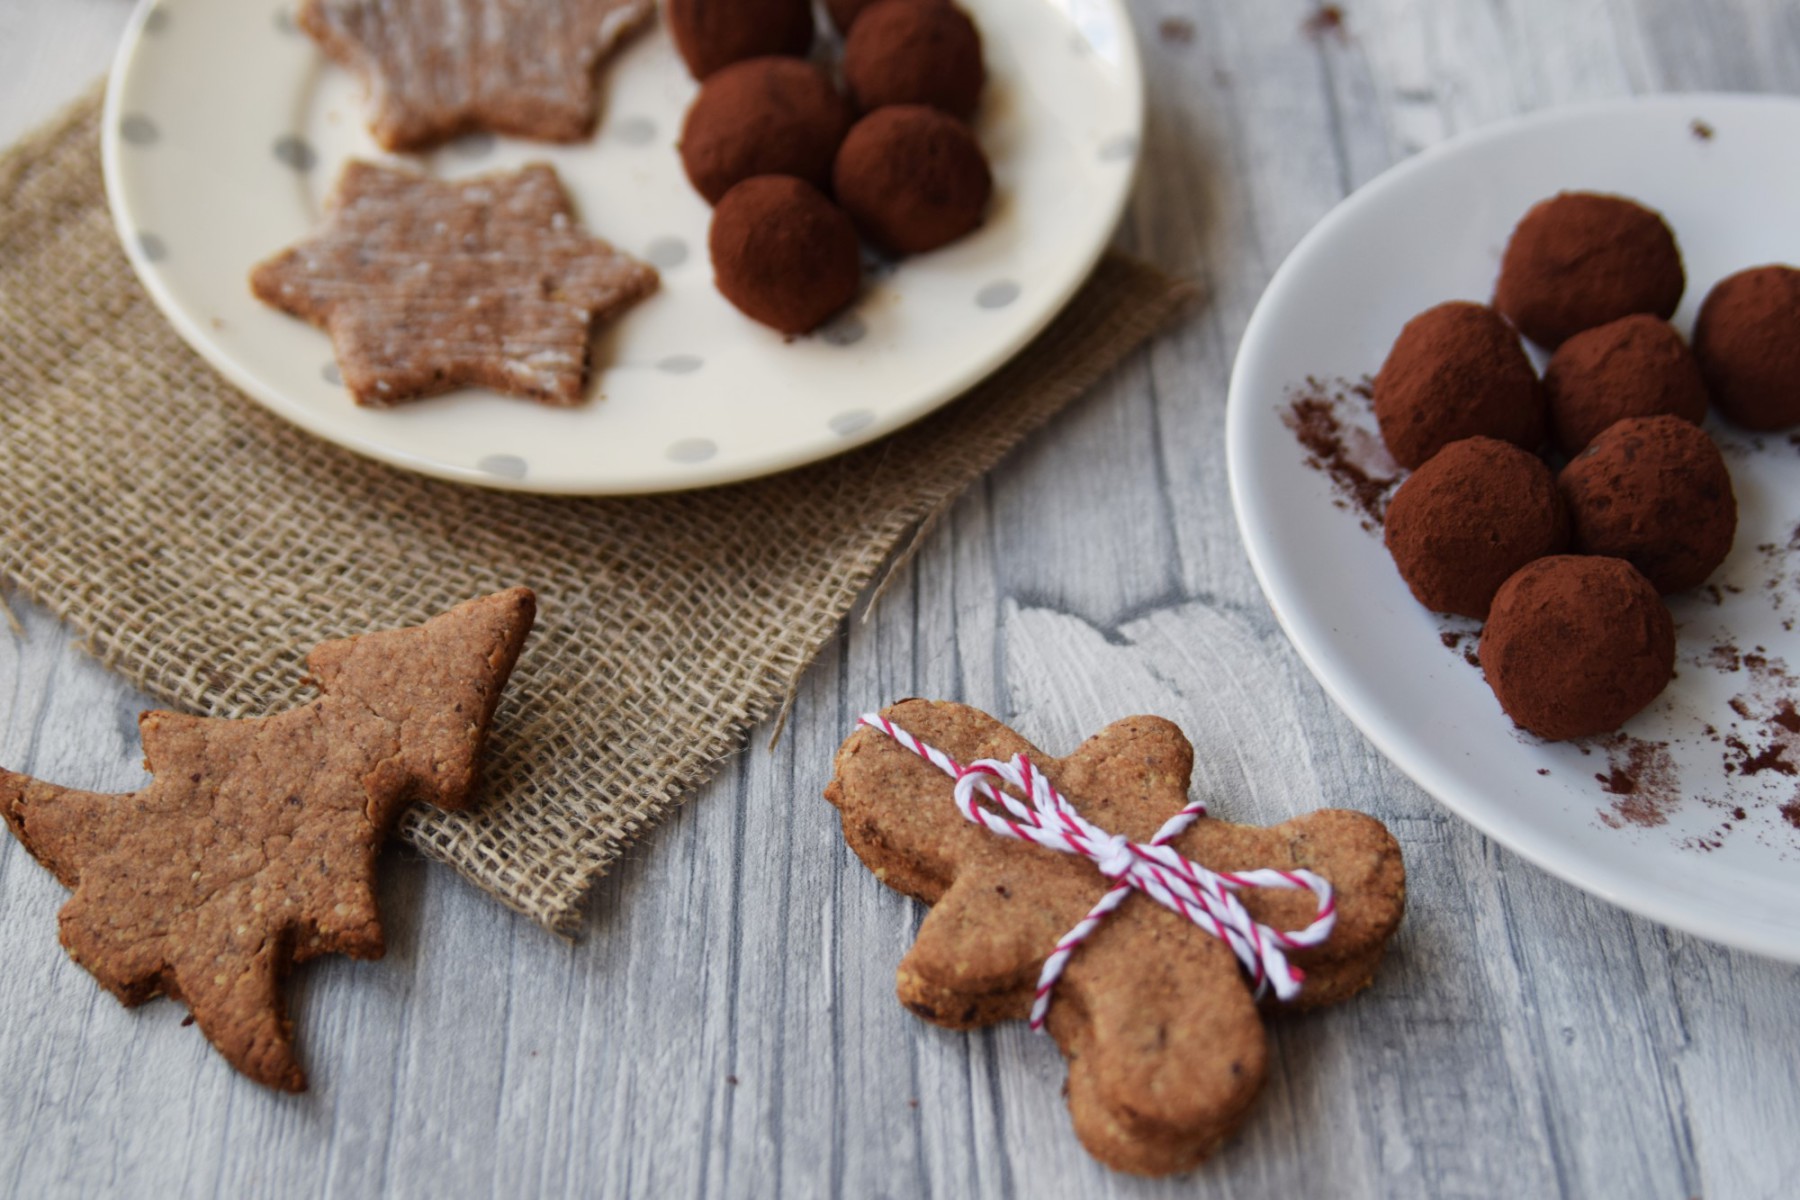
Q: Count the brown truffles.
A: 13